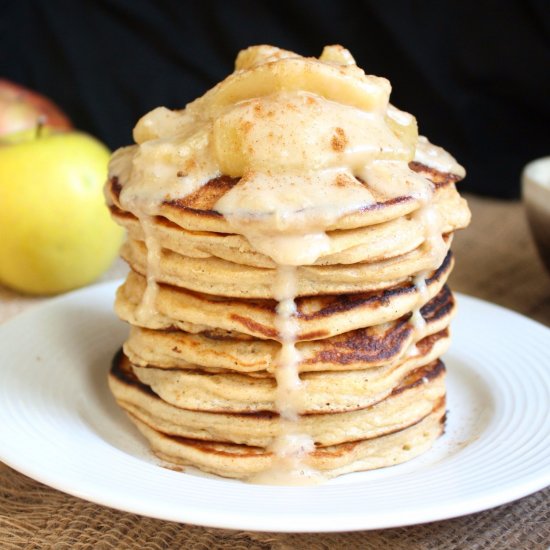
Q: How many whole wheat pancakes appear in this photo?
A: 8